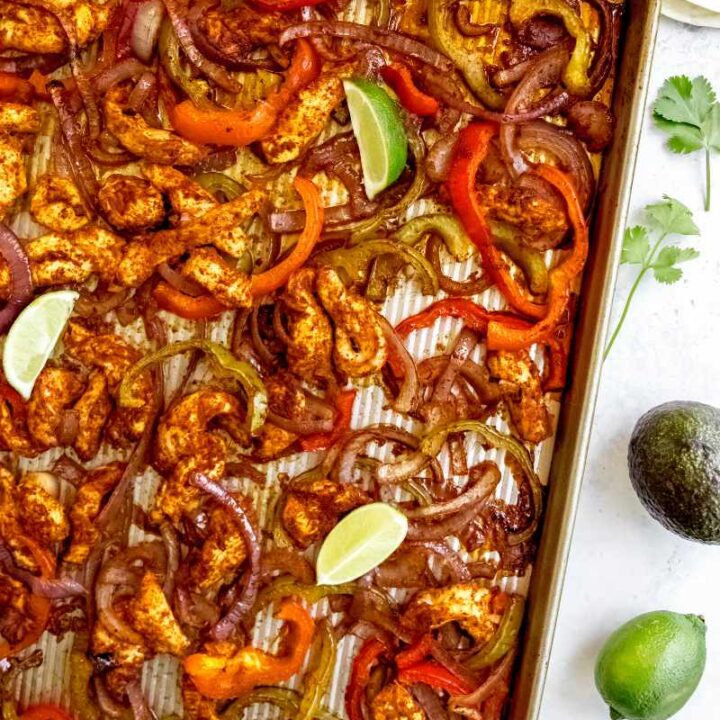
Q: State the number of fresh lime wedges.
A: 3